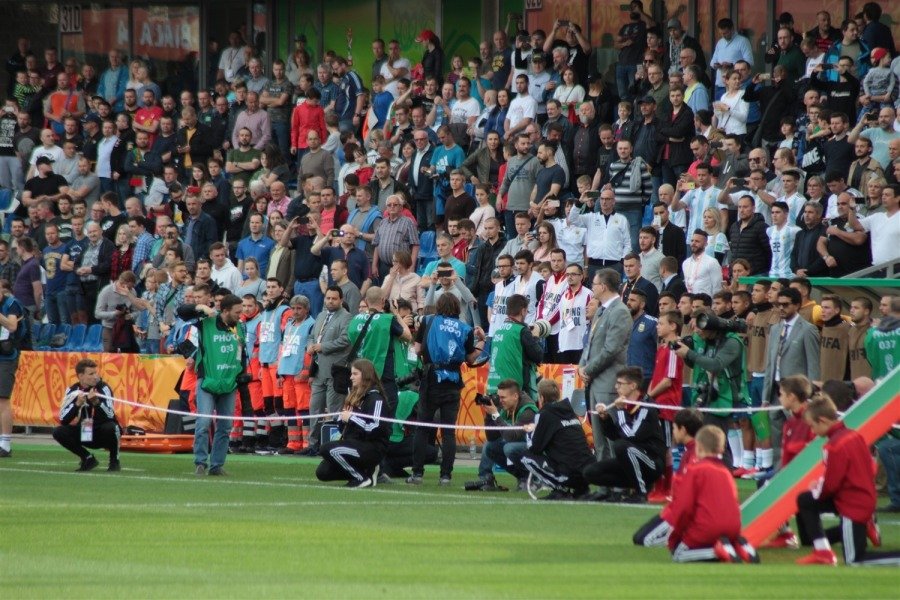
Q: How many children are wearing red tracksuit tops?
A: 4